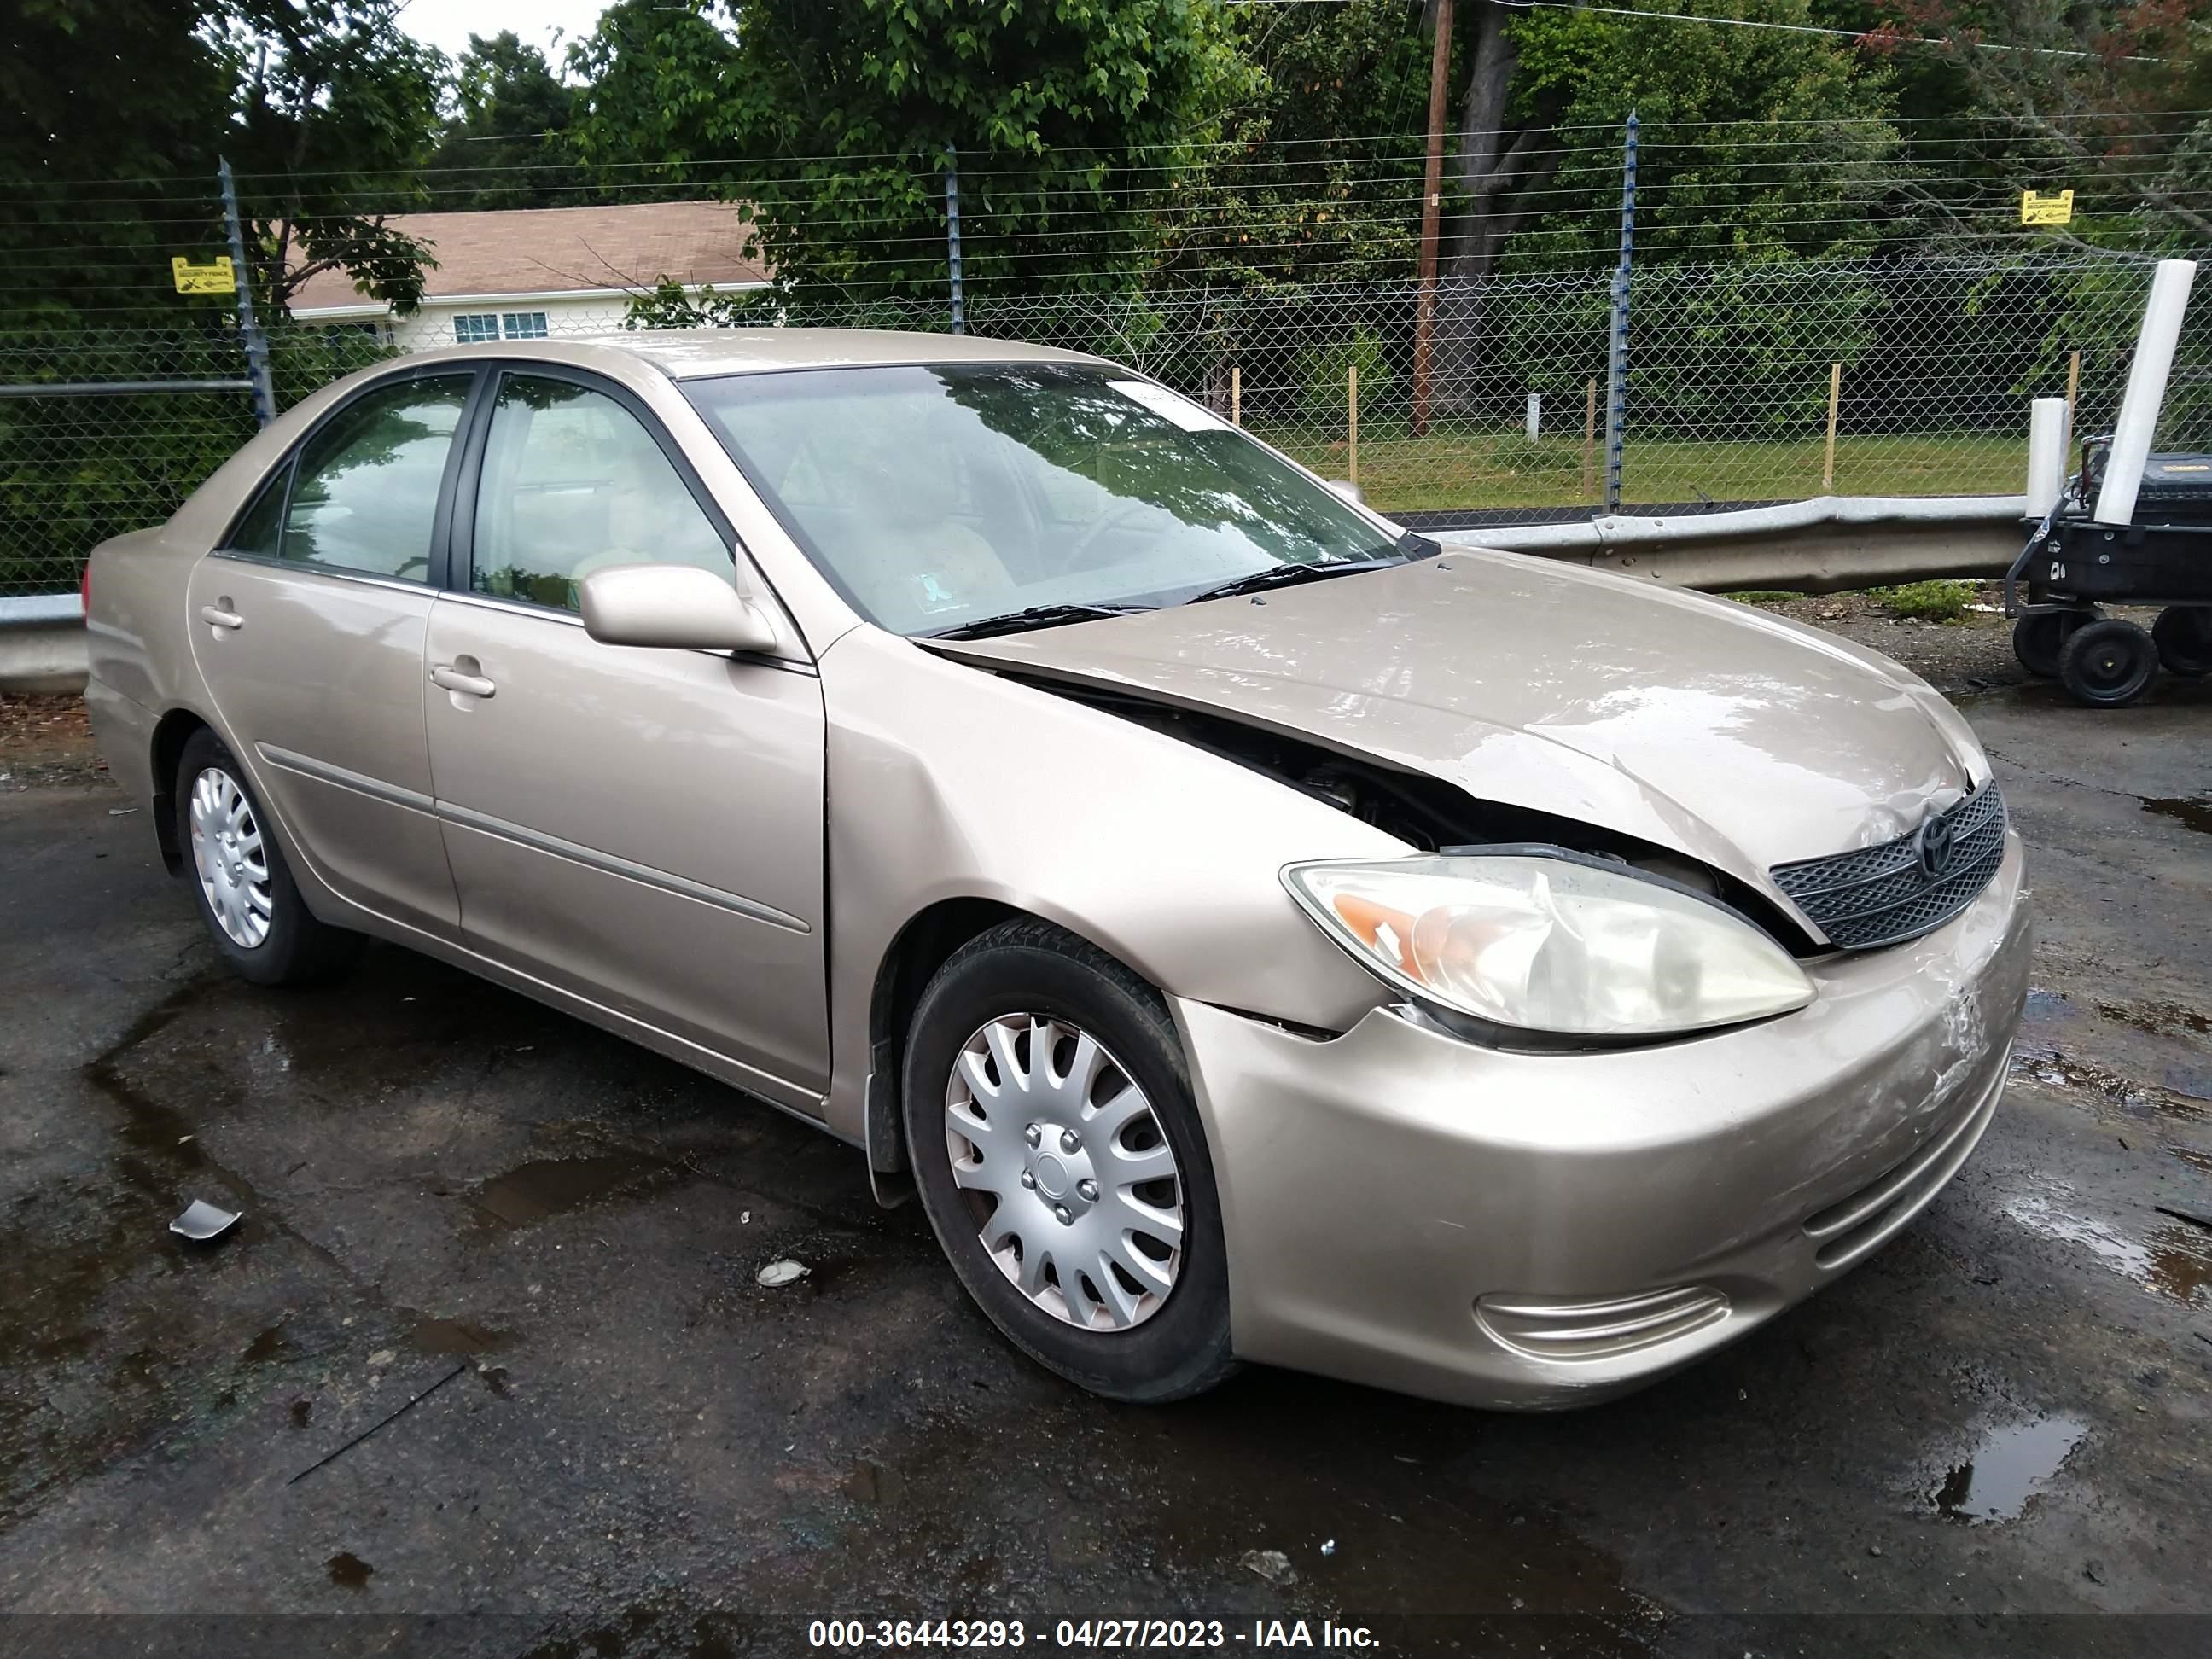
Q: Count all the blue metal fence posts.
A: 3